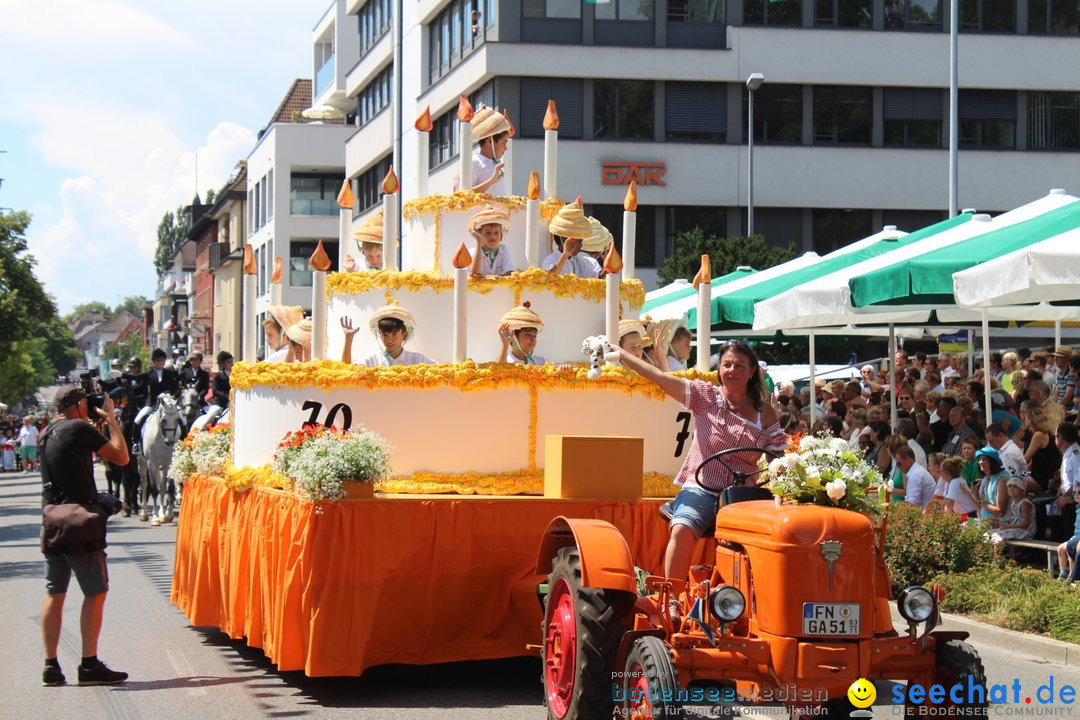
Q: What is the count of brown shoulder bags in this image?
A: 1